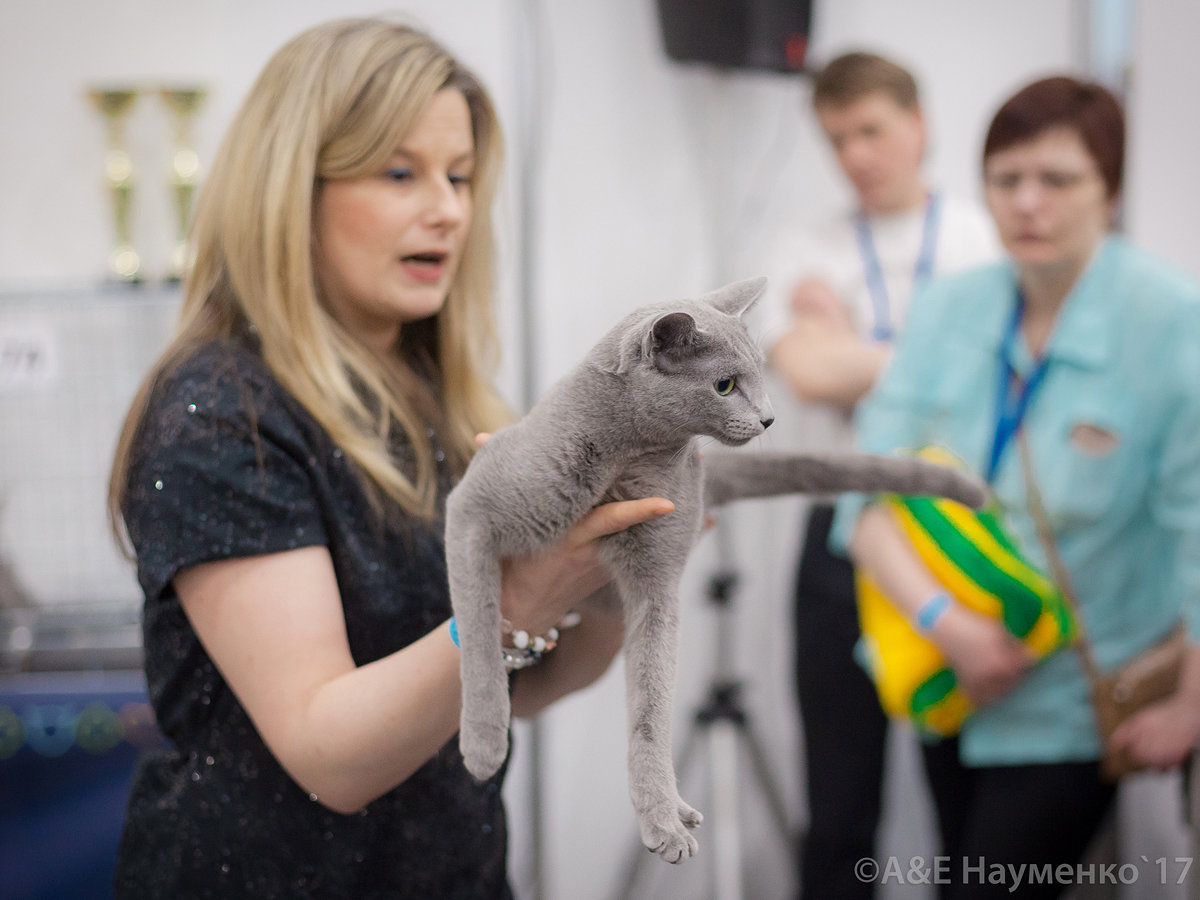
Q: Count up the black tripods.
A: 1